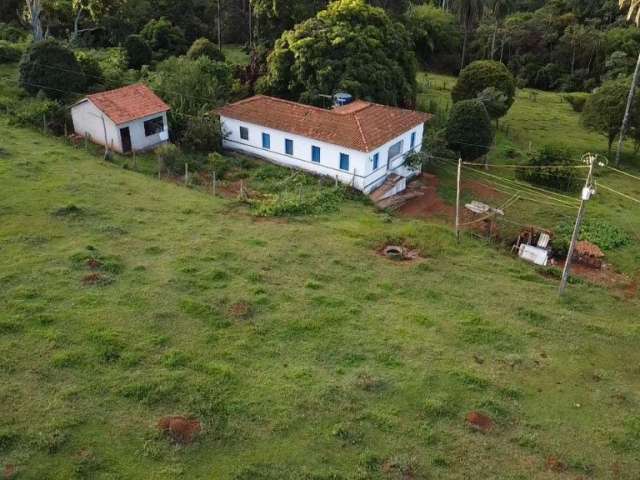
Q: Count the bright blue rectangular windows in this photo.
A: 6